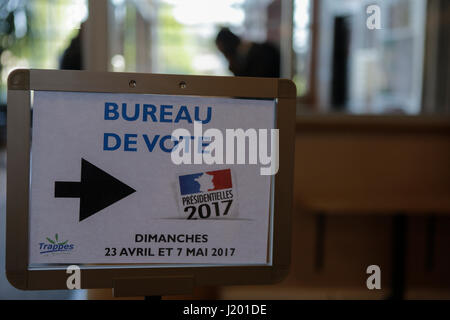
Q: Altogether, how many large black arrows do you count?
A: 1